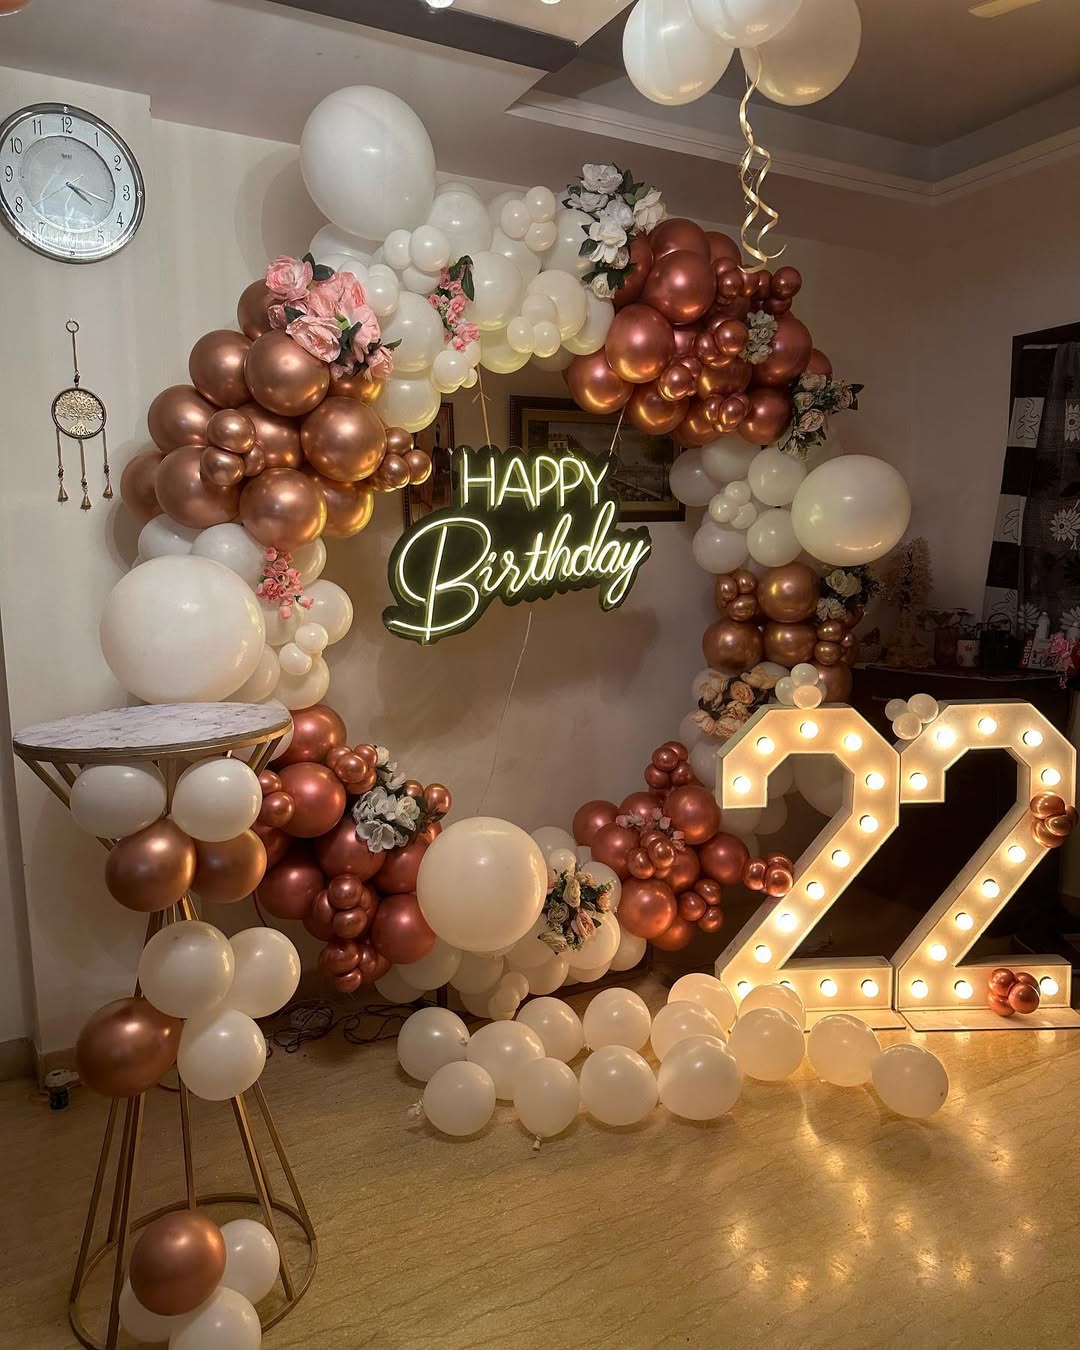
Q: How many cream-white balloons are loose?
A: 14